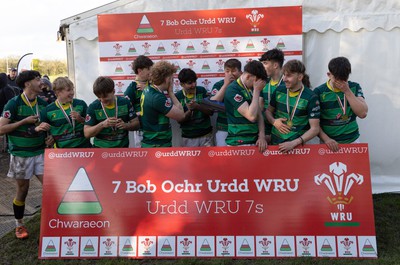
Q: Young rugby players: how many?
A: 11